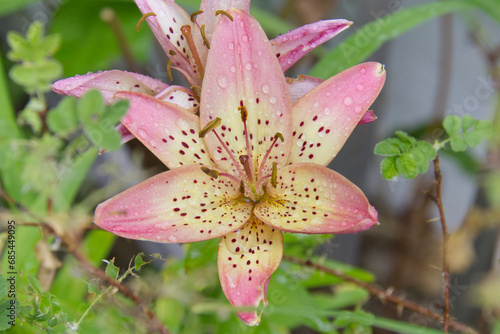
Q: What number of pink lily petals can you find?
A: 12